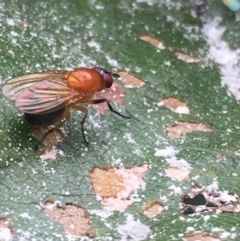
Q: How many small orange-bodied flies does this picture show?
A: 1